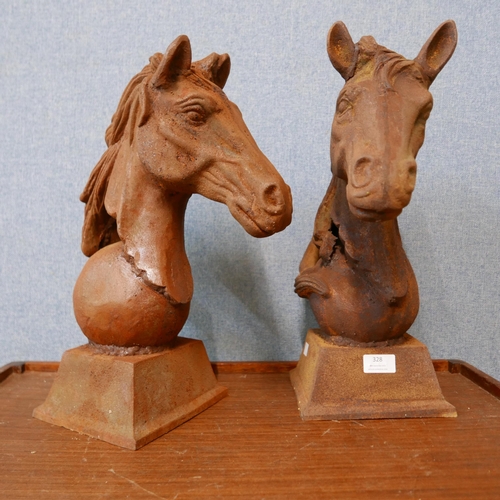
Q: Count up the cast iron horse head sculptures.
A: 2